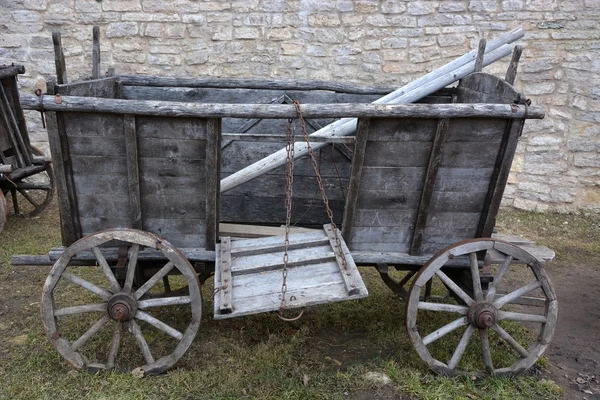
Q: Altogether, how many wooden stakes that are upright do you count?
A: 4